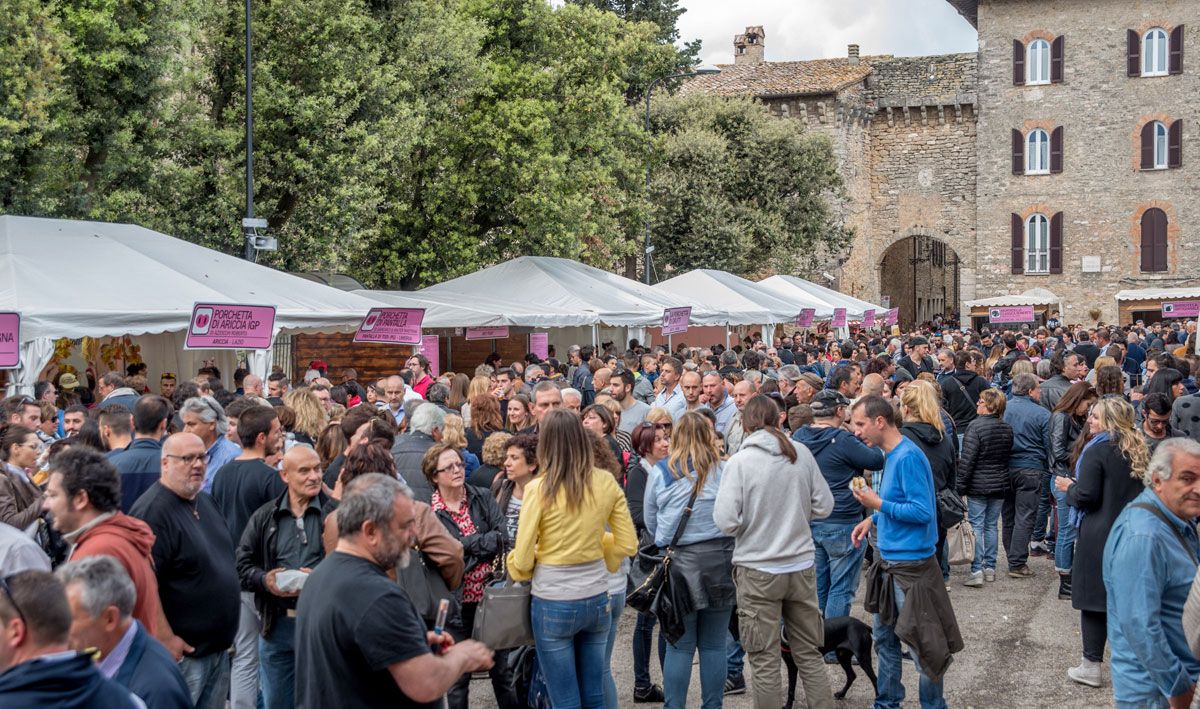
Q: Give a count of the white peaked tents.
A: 4